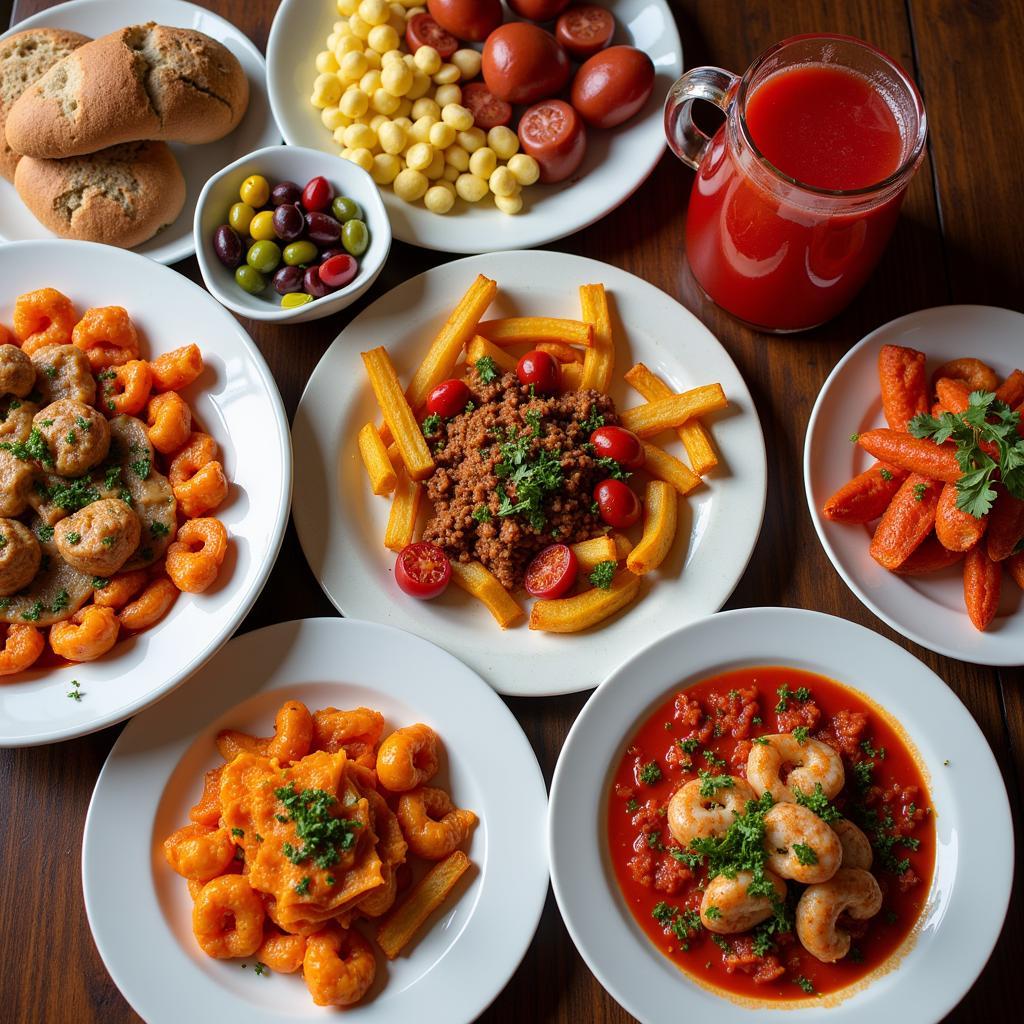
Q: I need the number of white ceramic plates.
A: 7